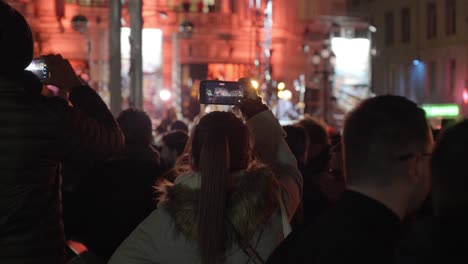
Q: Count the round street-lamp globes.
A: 3